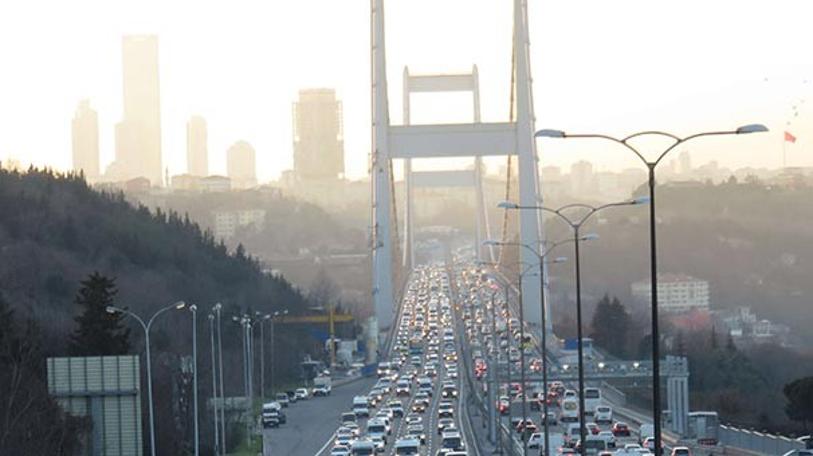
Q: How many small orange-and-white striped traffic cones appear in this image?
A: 0